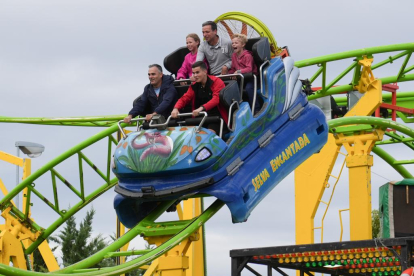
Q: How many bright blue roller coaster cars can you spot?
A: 1